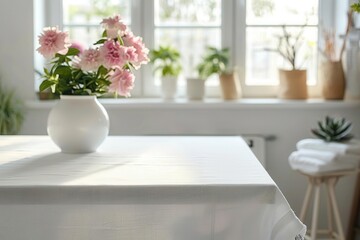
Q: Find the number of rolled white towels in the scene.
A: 2